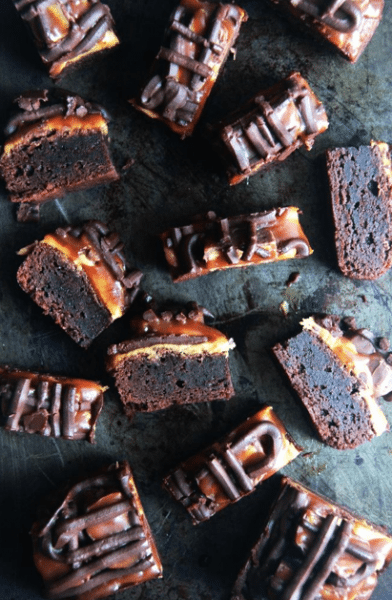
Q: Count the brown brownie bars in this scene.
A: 14